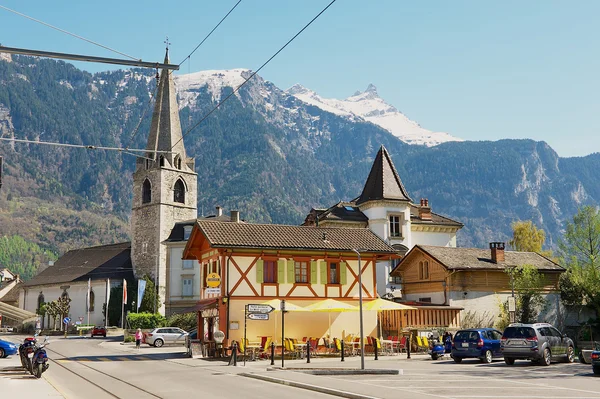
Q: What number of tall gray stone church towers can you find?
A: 1